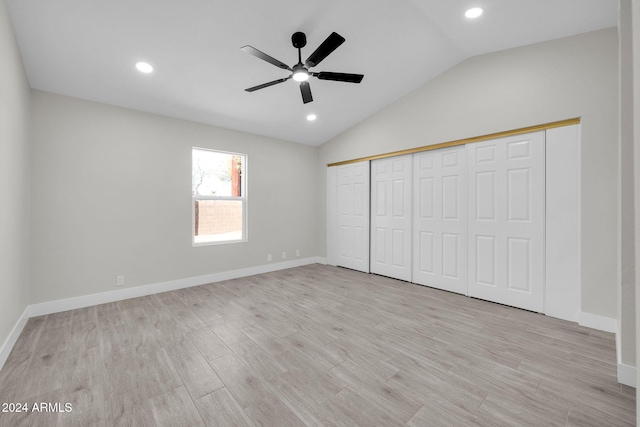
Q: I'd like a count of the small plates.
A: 4